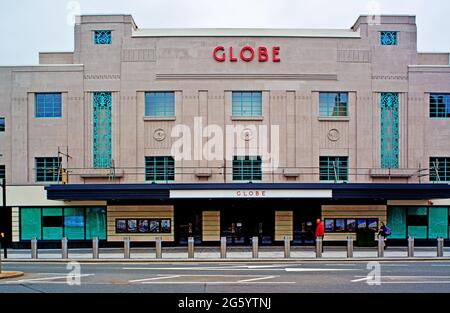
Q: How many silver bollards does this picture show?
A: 14